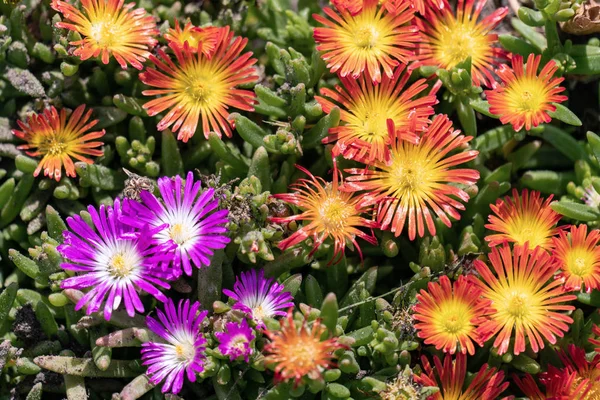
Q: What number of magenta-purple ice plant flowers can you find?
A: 5